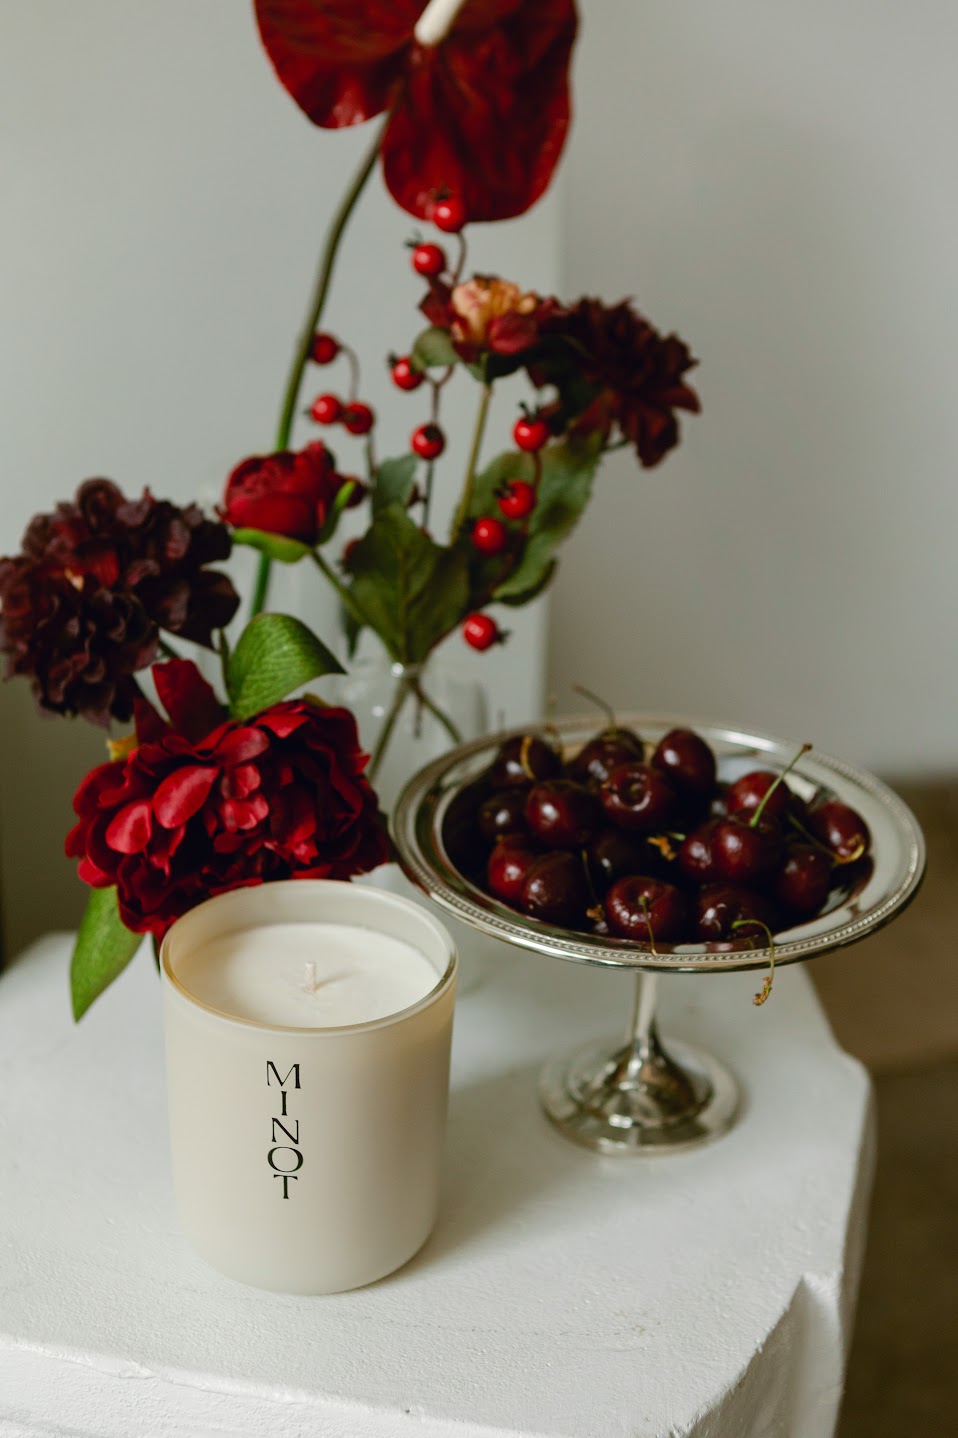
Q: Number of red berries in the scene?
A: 11